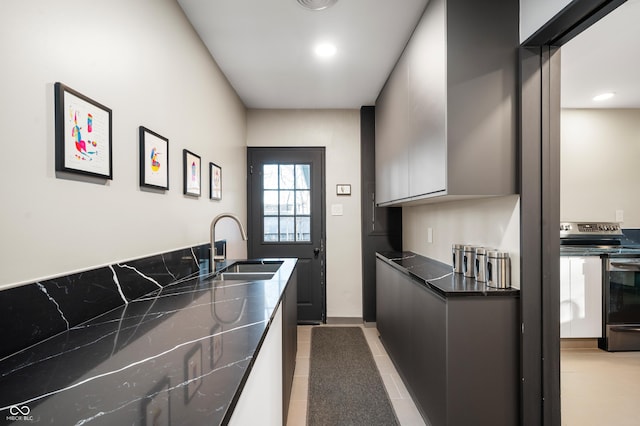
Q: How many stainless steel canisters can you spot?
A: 4